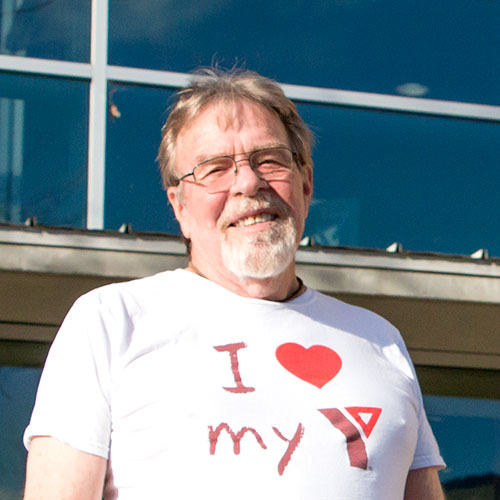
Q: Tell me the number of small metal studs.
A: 5